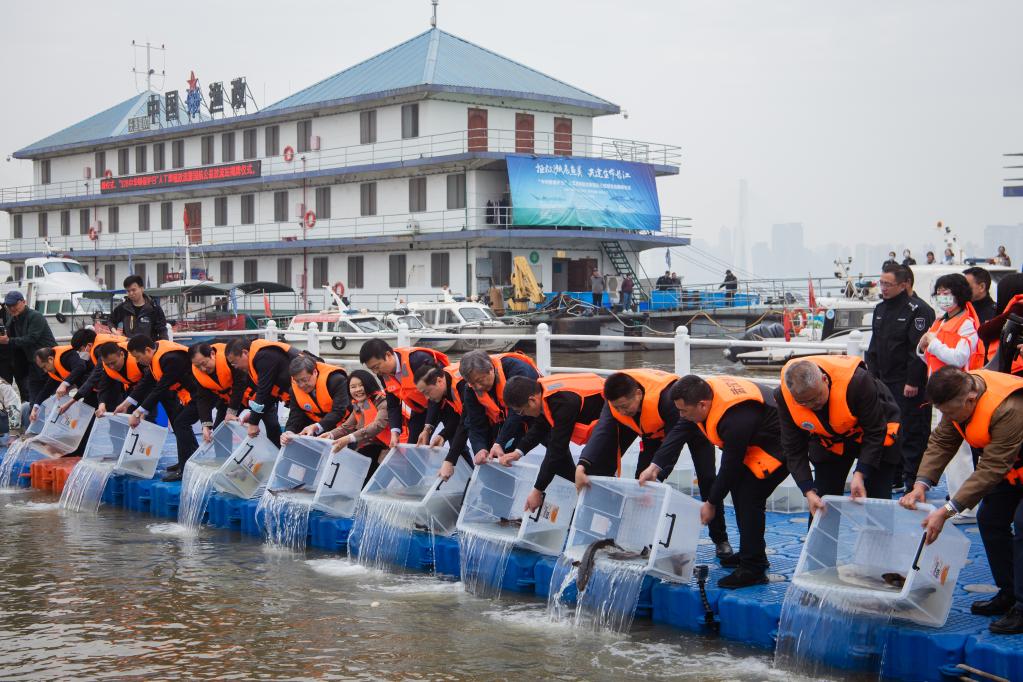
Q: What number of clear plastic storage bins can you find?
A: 8